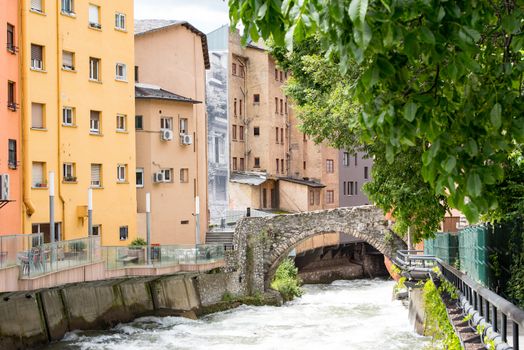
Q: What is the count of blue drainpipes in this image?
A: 0